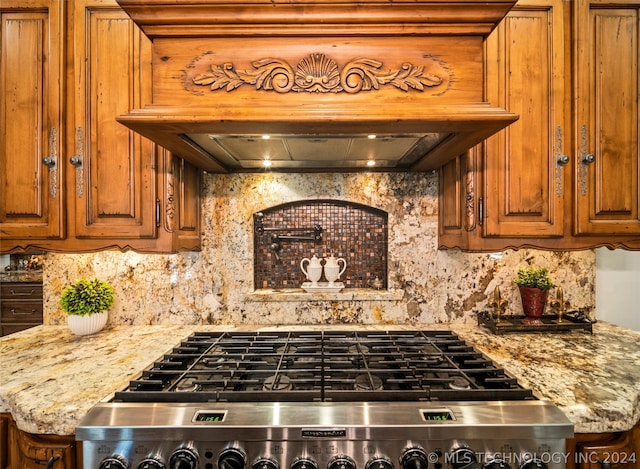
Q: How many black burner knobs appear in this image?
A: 12